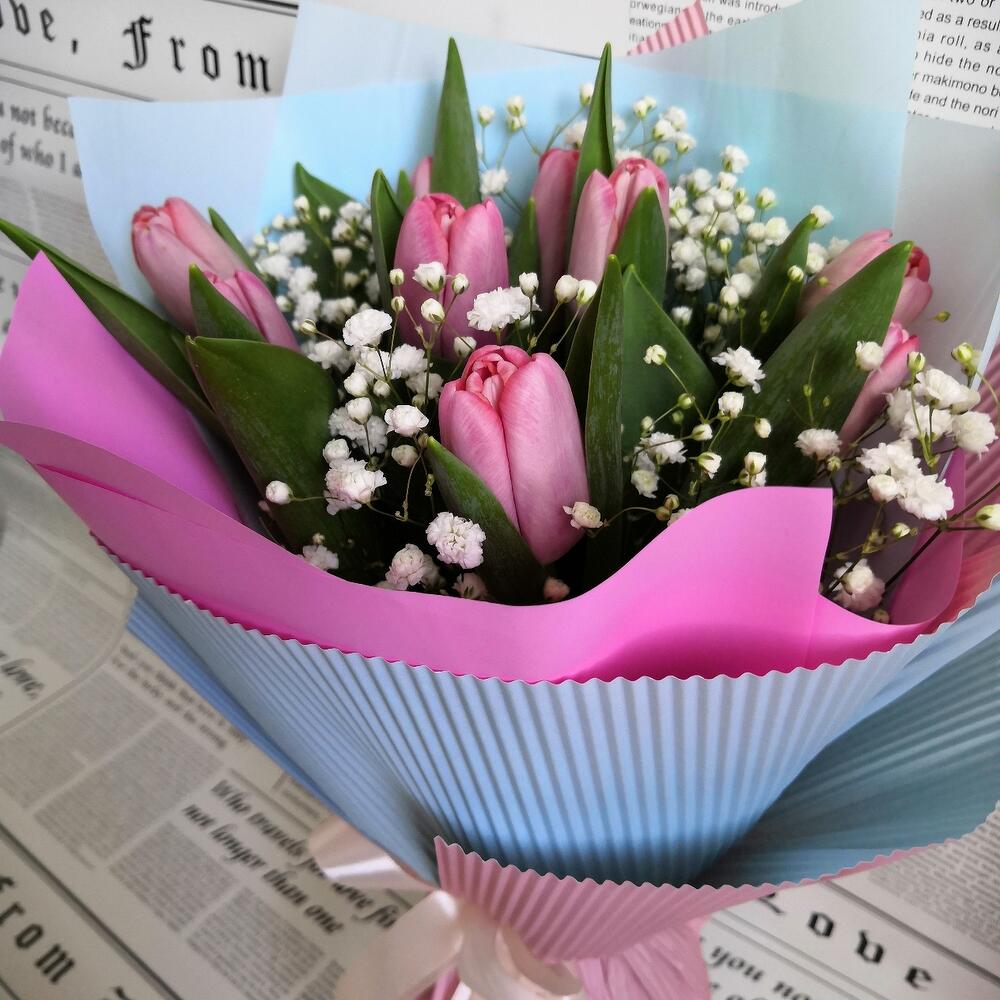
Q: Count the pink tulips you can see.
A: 9